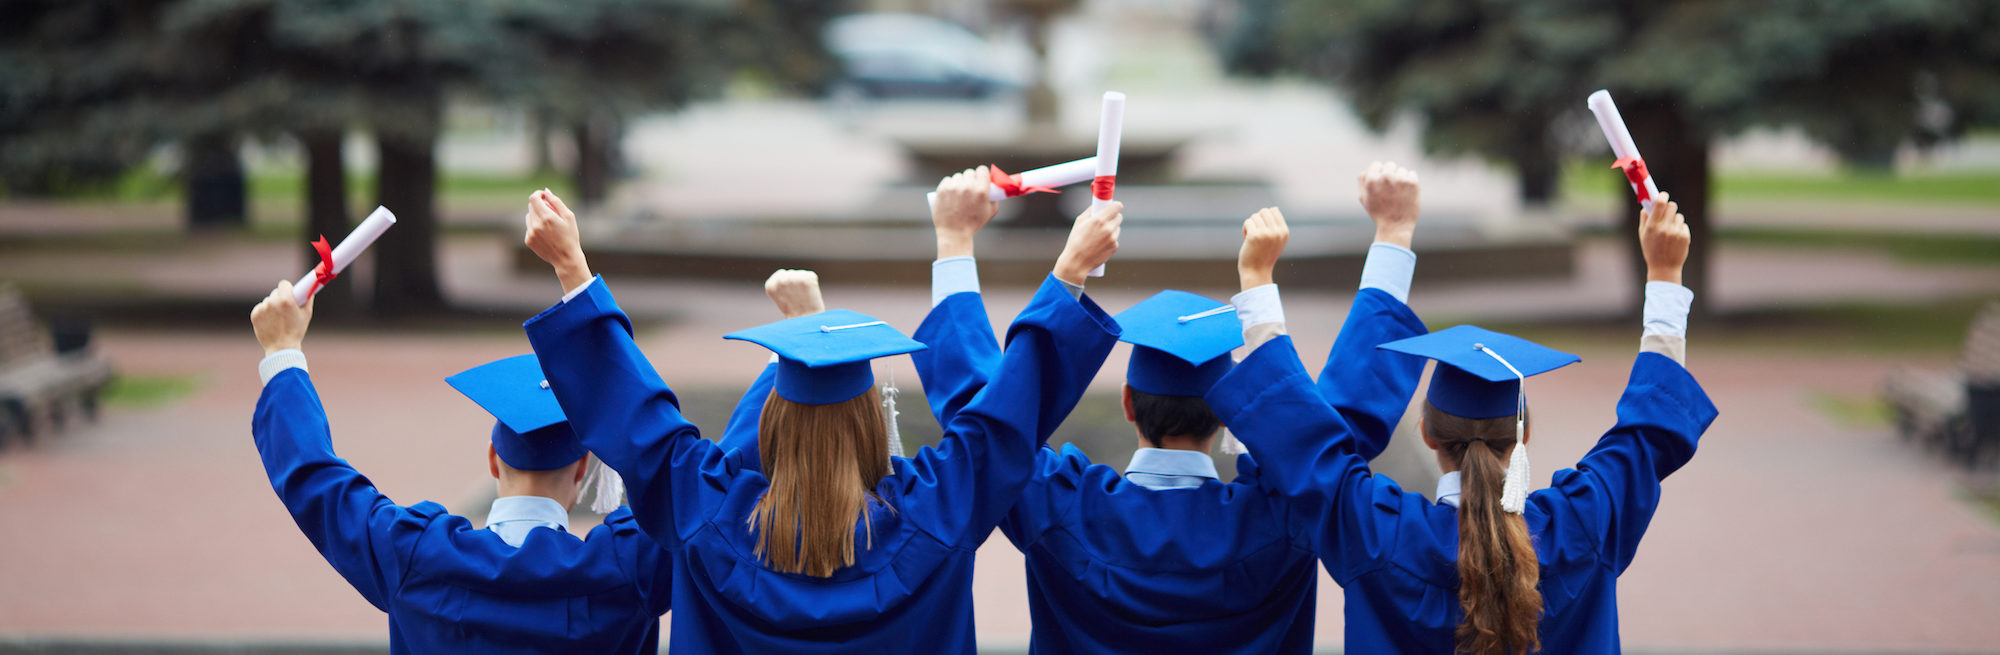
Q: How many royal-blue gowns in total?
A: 4